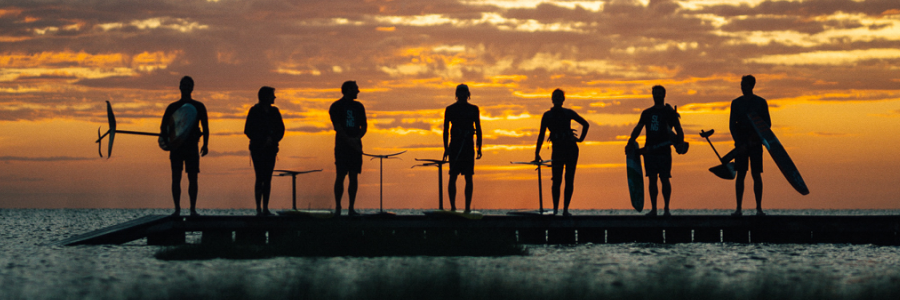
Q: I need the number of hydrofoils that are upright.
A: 4